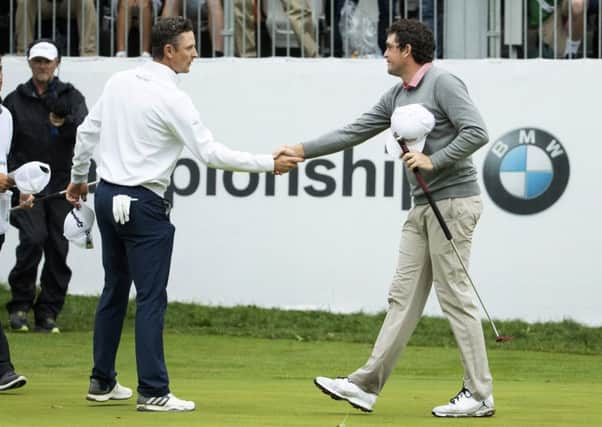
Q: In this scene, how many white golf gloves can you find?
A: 1